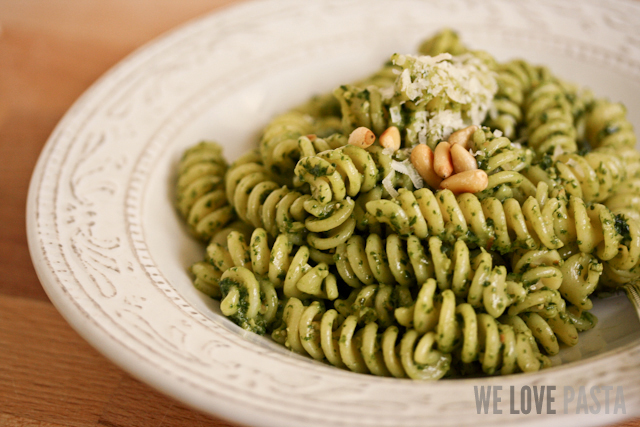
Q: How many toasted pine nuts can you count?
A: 7